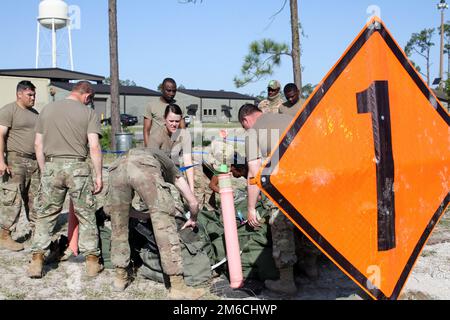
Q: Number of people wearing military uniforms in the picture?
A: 9